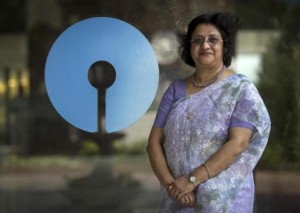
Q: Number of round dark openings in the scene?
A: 1